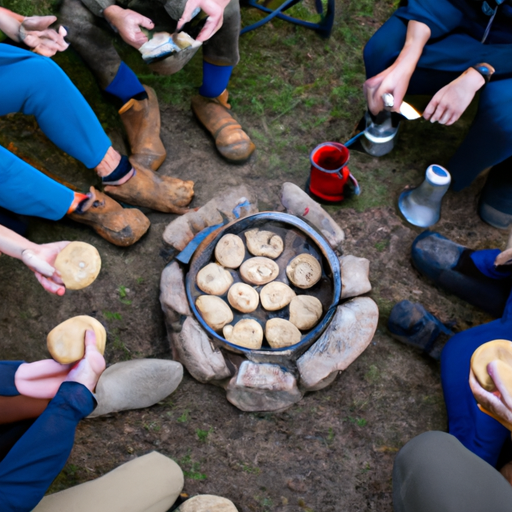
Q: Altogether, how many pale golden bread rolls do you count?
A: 14